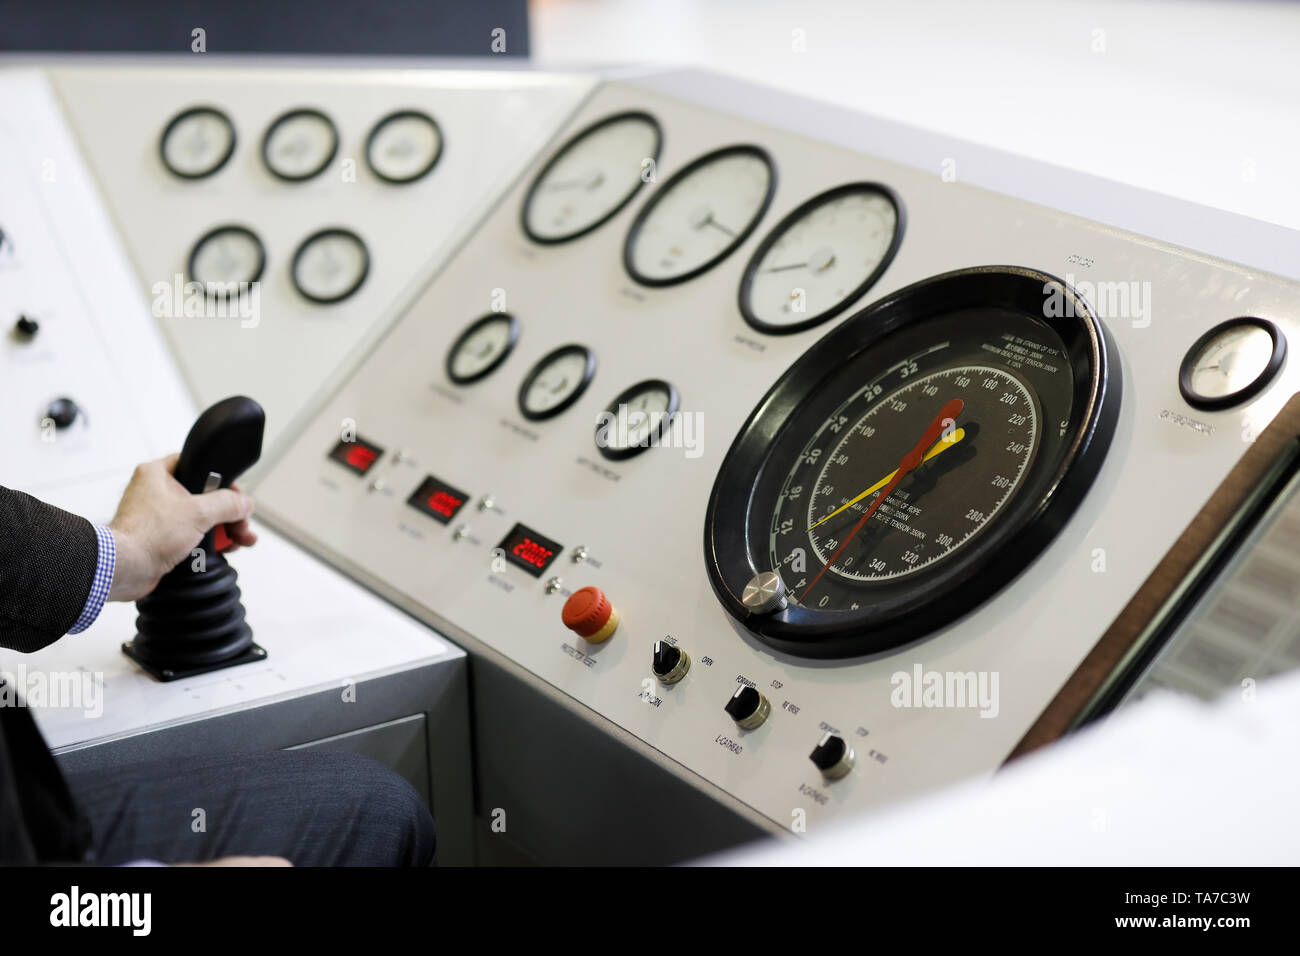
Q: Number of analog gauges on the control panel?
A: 13